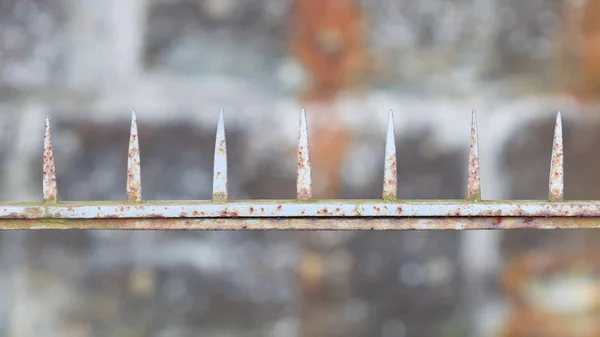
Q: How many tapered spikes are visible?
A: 7